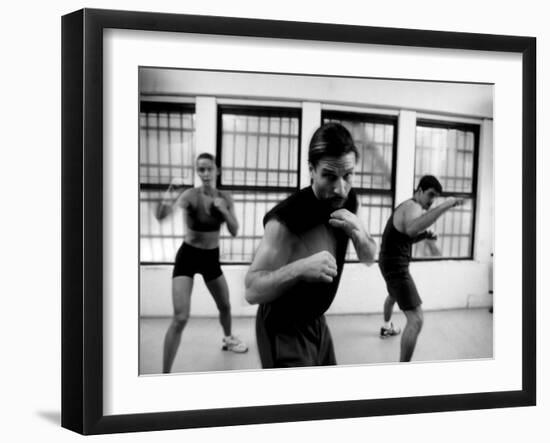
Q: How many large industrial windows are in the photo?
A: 4